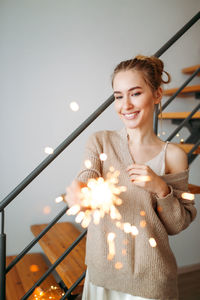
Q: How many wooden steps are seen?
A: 7